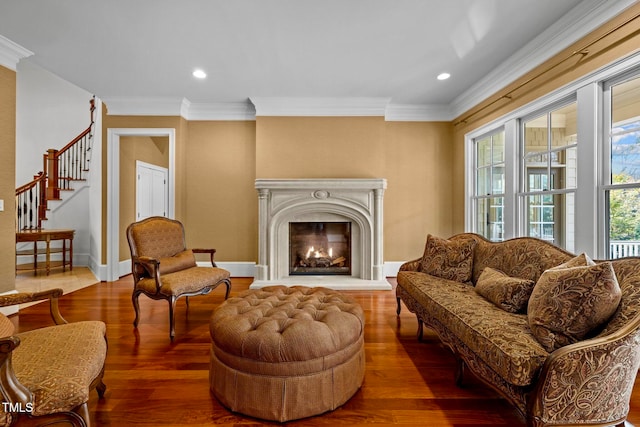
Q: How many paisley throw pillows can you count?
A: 3